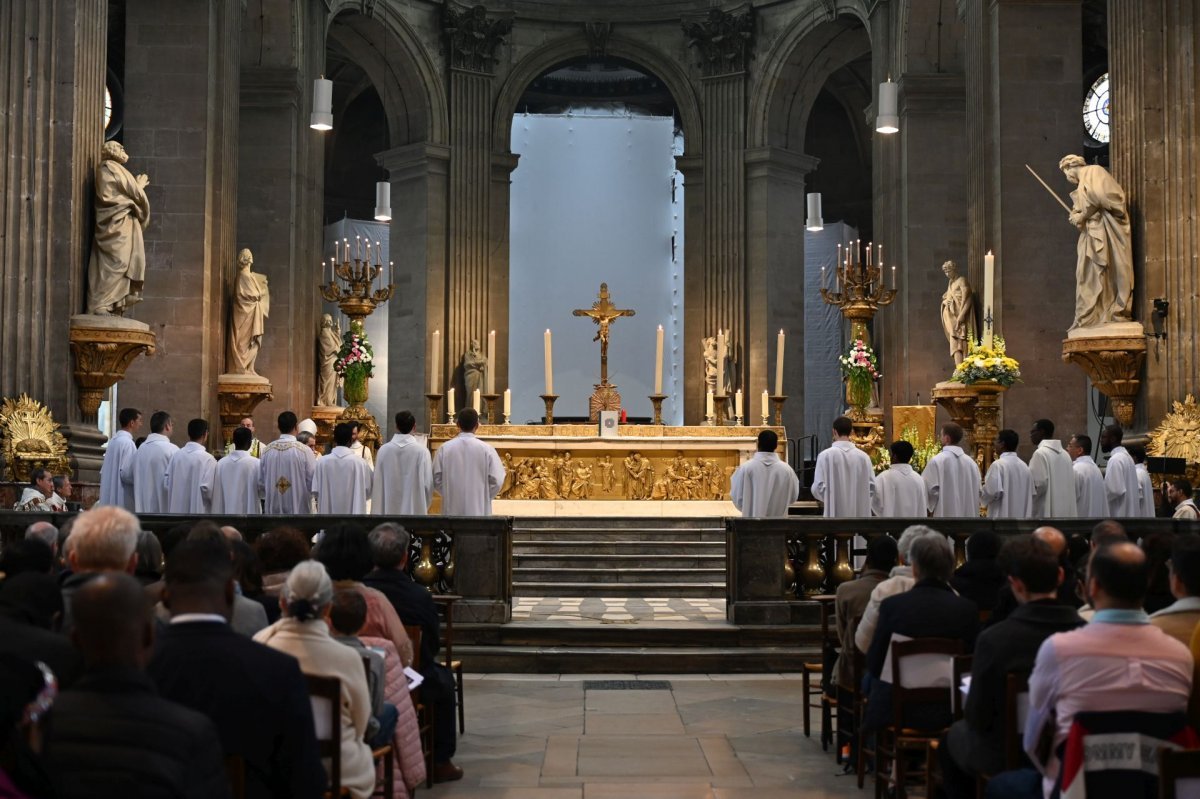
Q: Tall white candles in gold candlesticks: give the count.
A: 6